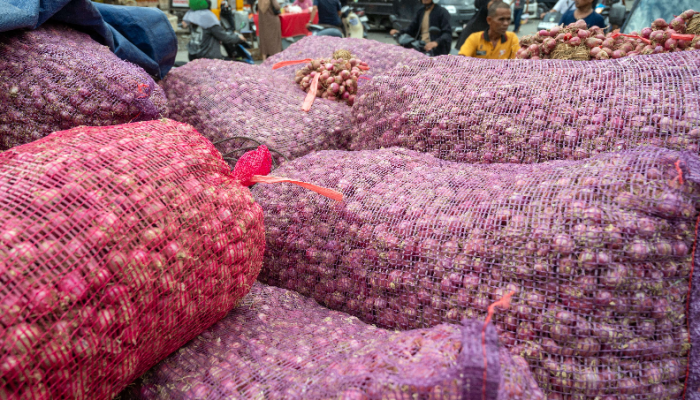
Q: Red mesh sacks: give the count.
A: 1